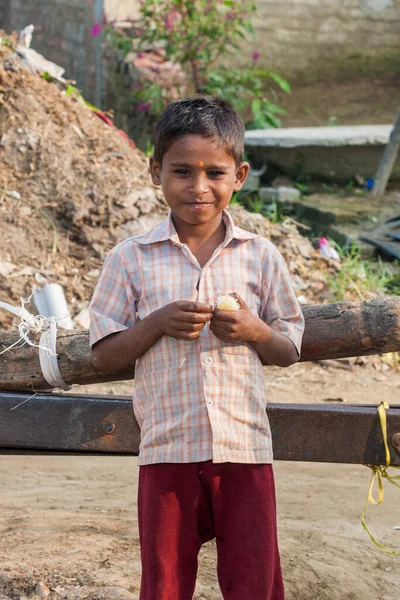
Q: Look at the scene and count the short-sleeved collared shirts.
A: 1